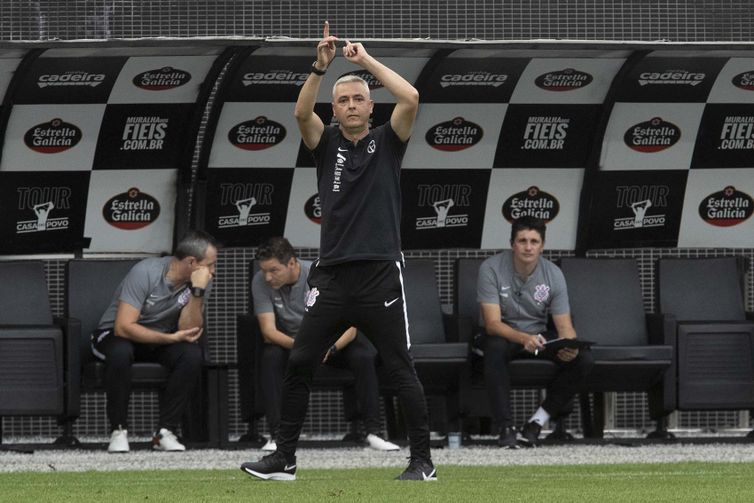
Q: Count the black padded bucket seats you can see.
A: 7